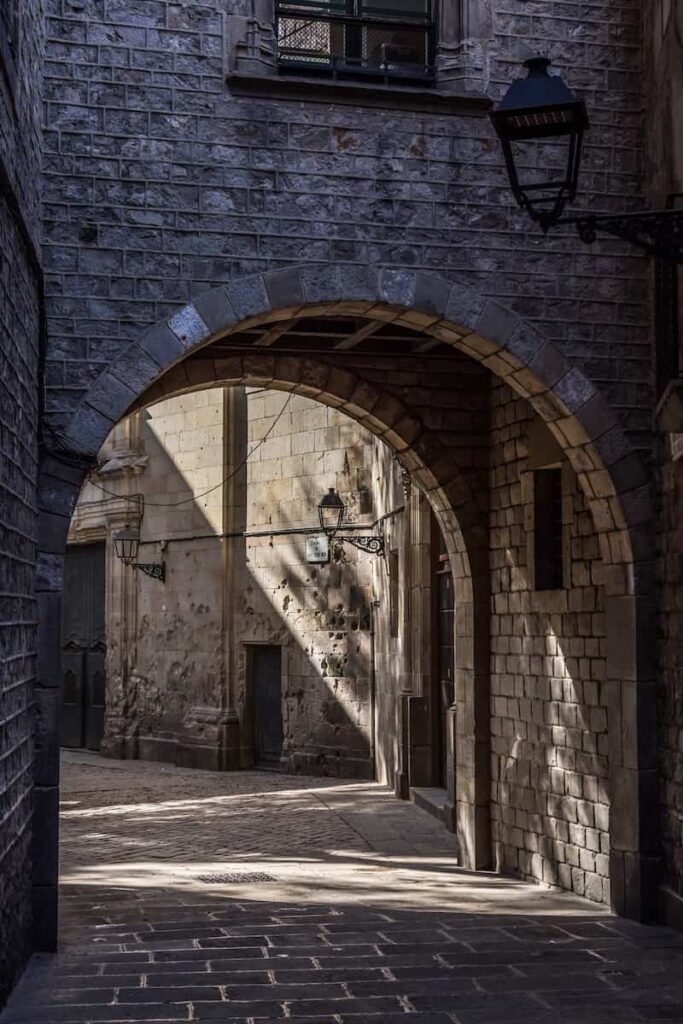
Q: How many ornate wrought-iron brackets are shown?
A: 3